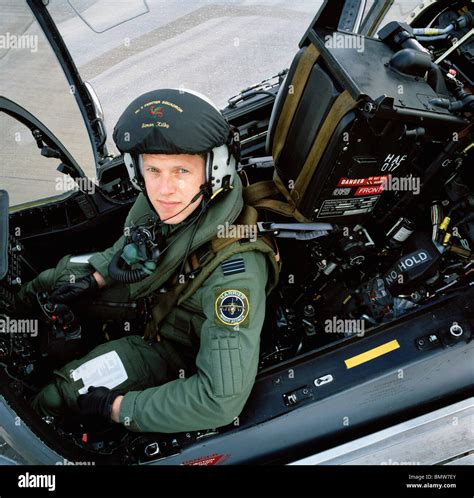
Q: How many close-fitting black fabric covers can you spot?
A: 1